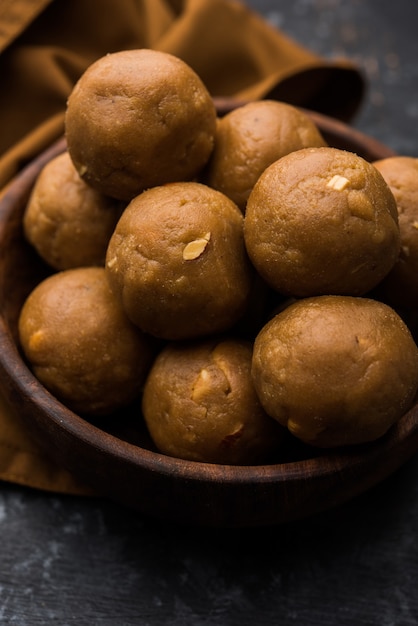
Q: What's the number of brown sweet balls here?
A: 9